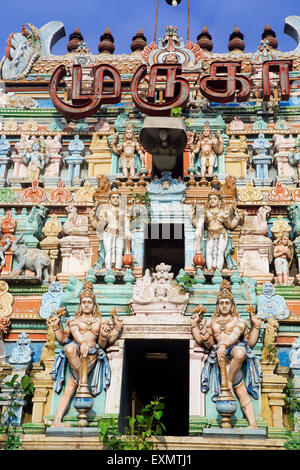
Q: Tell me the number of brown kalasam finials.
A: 6